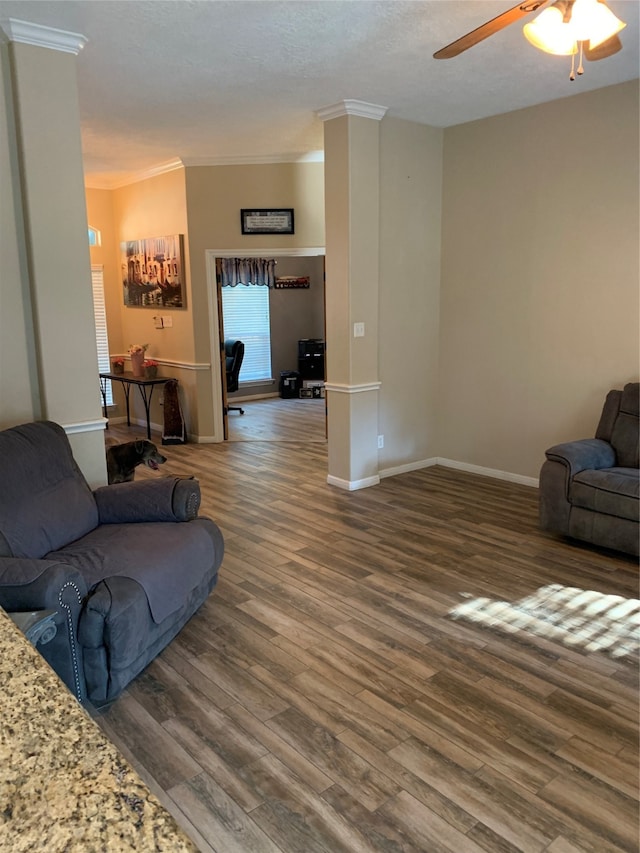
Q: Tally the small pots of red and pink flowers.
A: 2